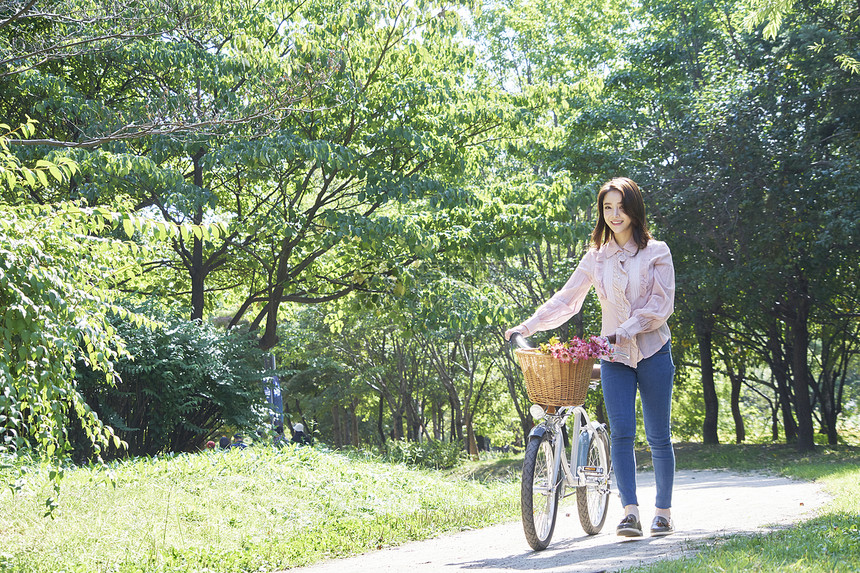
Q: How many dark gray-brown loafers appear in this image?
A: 2